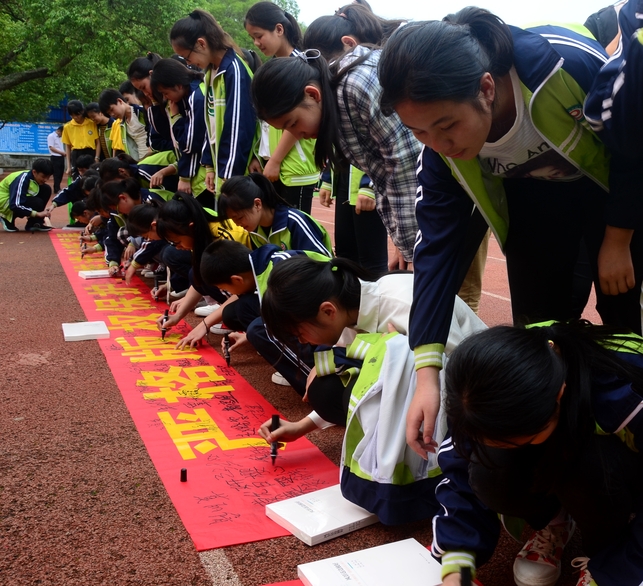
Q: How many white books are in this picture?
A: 4